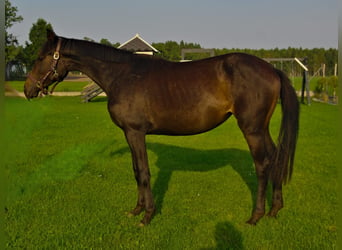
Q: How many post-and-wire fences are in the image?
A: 1